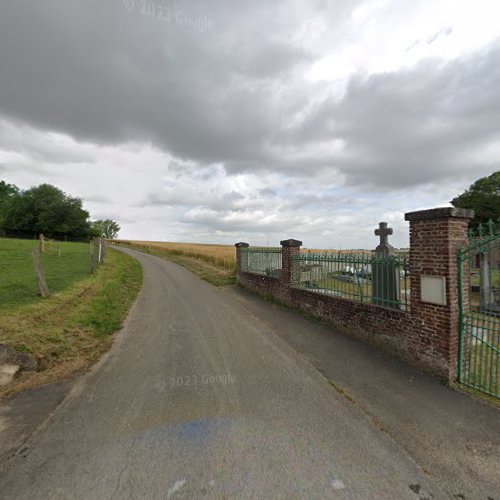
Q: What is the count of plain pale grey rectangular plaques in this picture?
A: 1